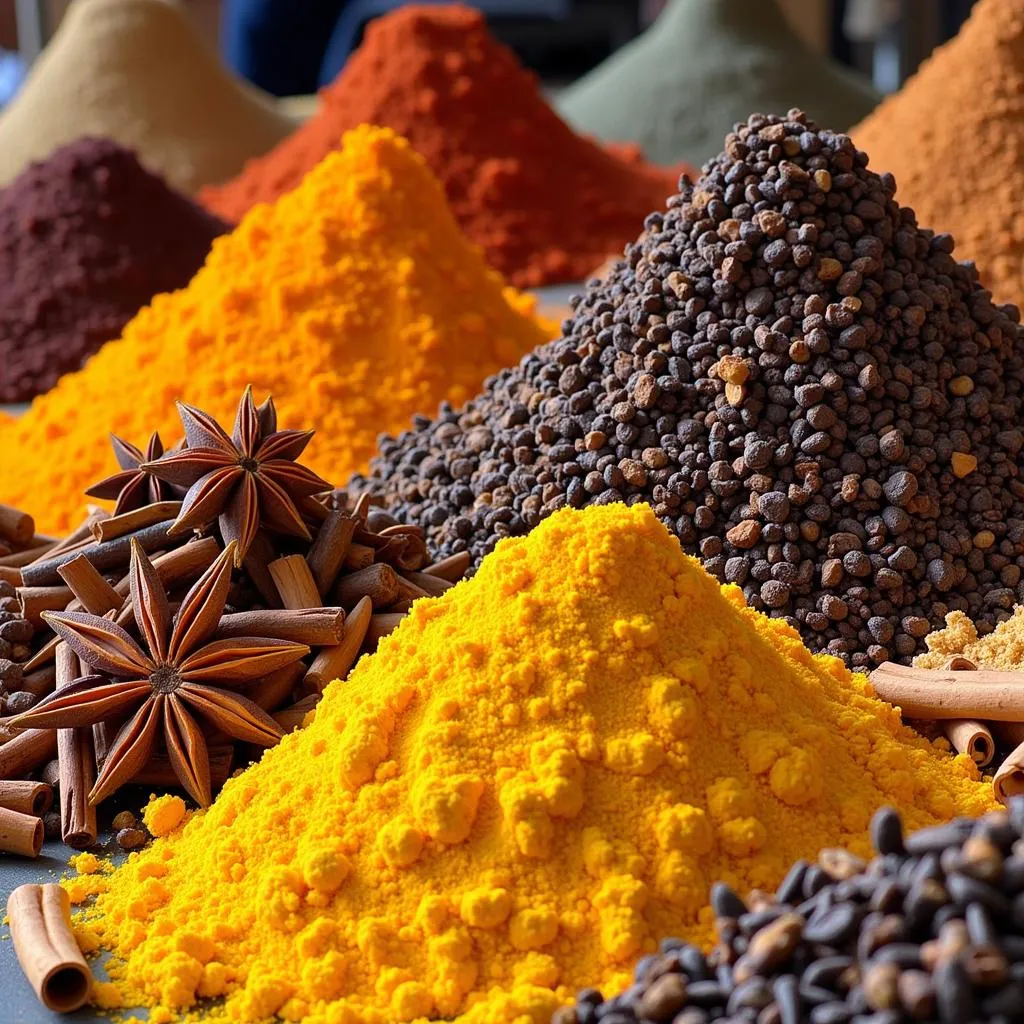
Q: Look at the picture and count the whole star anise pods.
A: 3